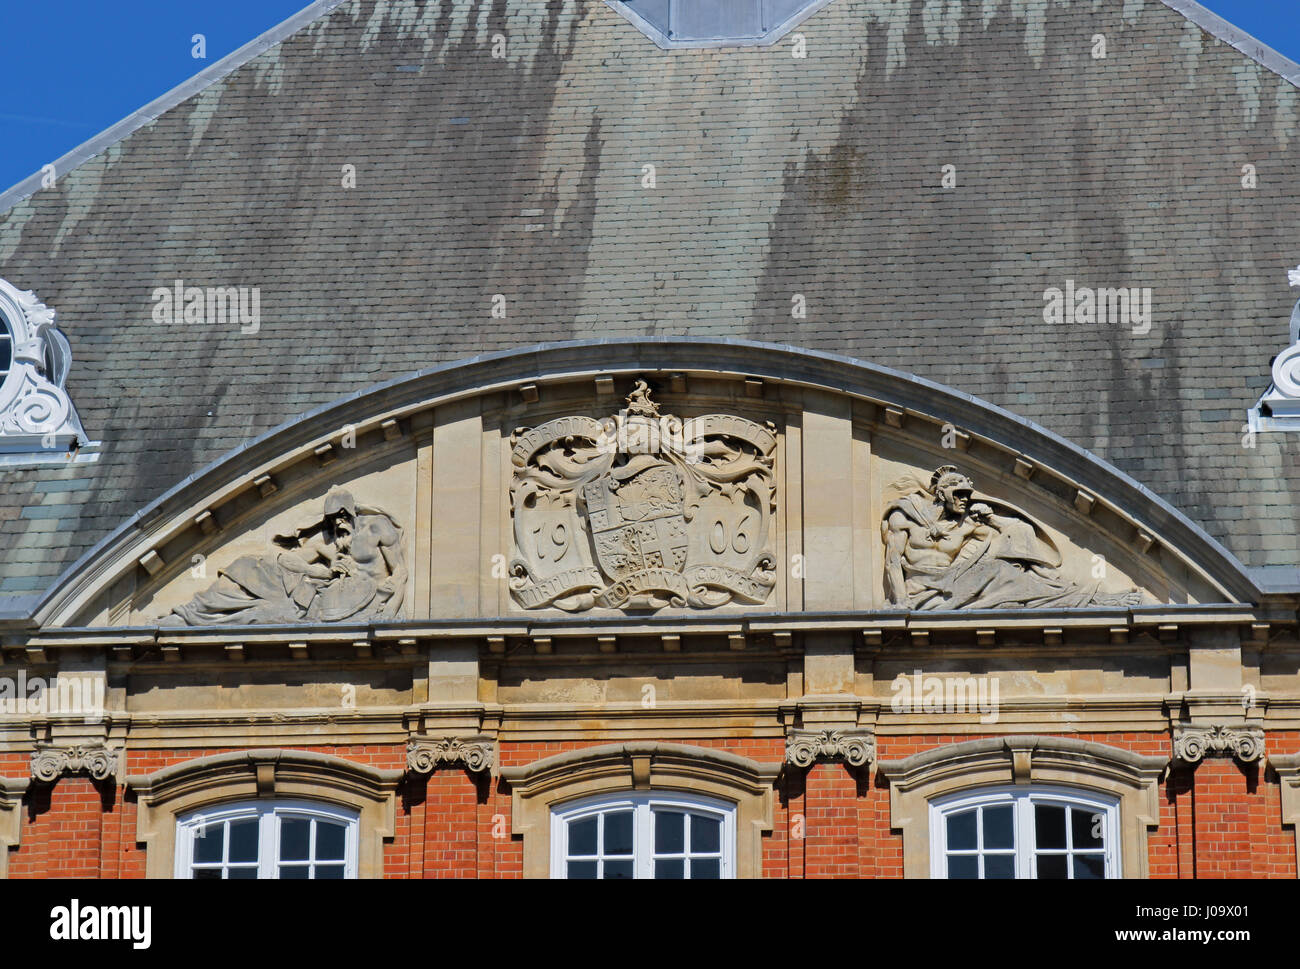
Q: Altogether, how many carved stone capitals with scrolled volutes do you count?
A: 4